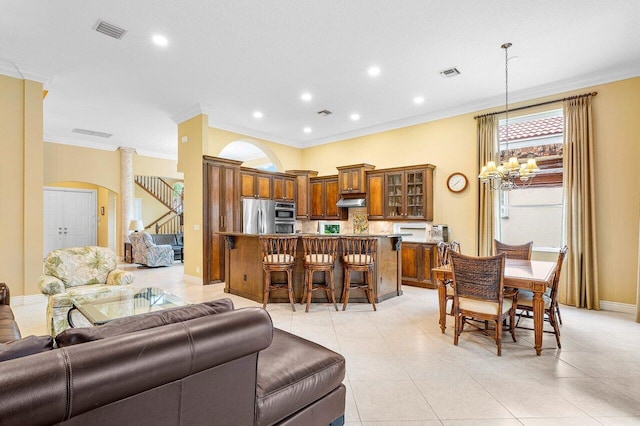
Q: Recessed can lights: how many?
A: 7